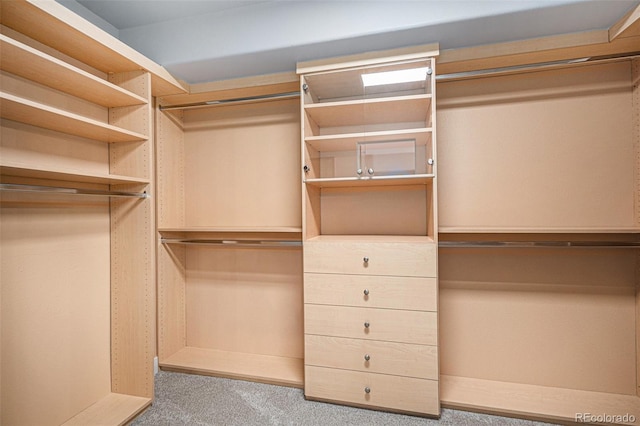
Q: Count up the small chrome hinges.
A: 4